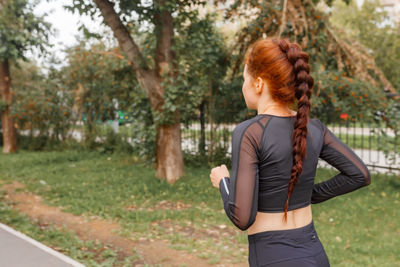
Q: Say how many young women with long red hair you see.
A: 1